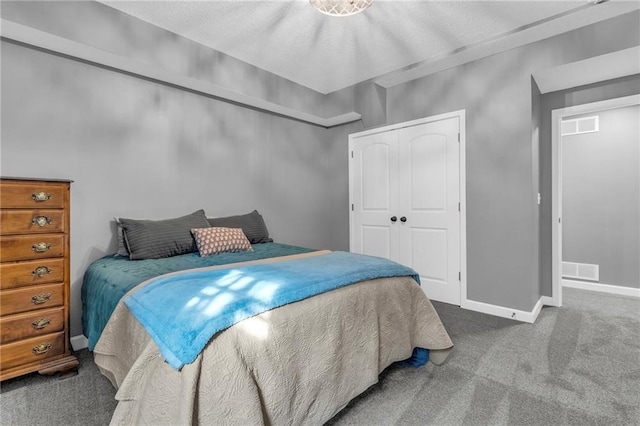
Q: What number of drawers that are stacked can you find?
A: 7